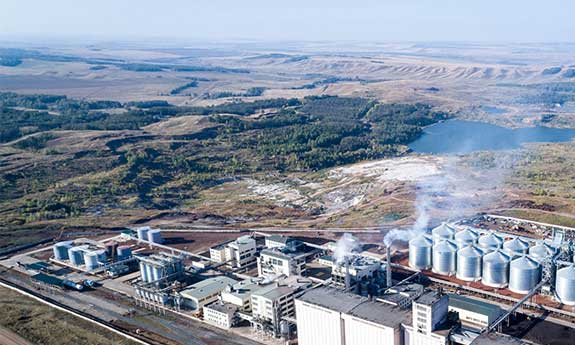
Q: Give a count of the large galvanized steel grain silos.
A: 11